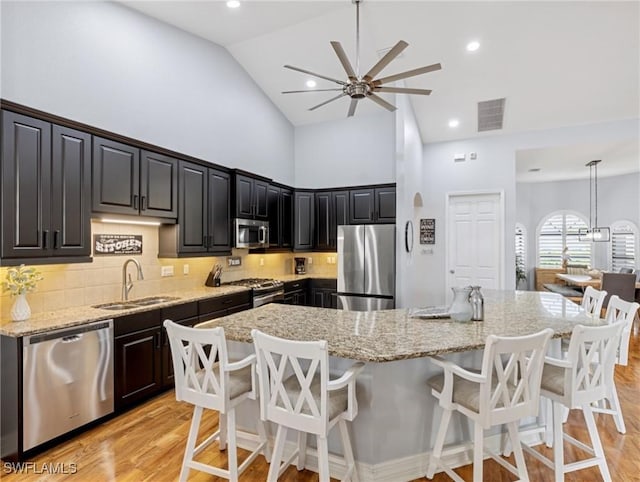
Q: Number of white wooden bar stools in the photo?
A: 6